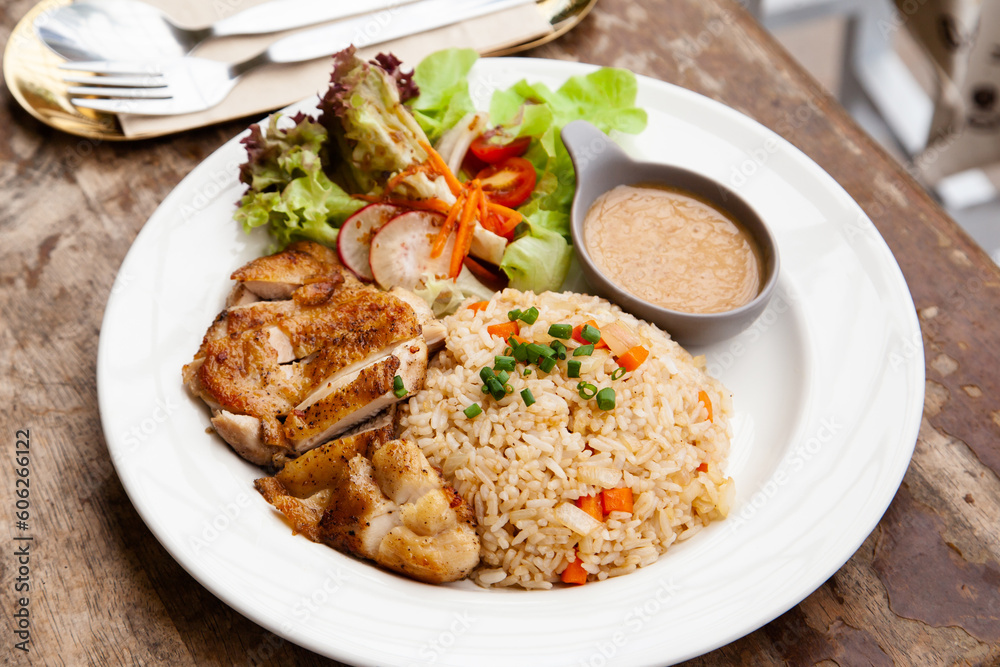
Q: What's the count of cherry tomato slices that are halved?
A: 2